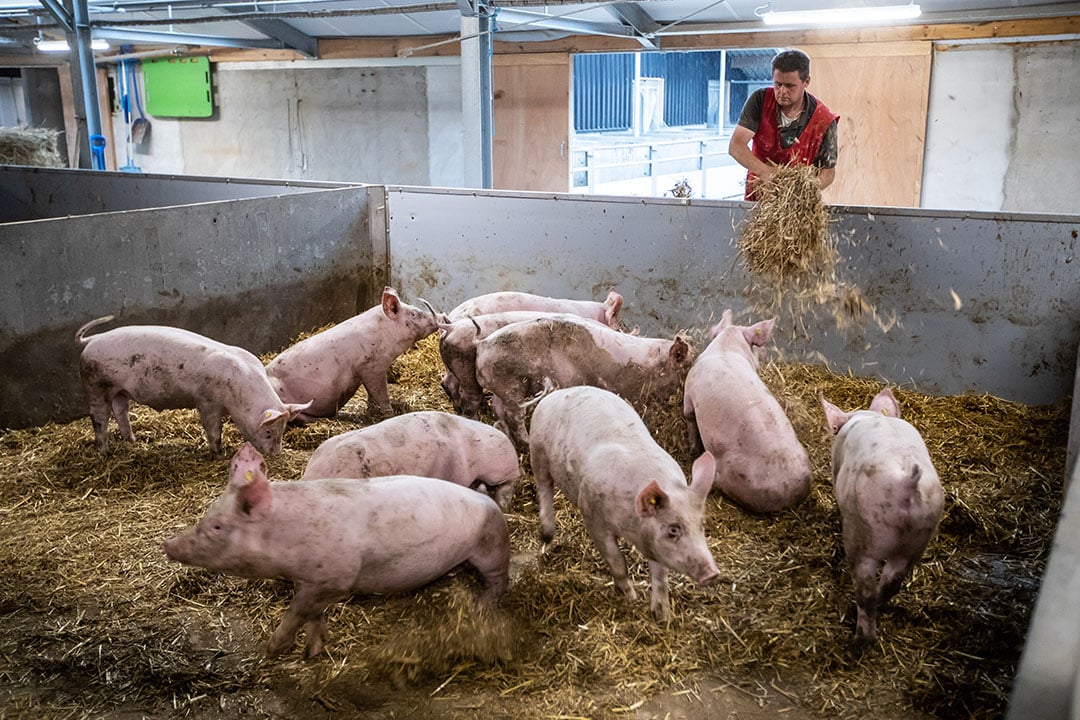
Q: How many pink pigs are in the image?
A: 10